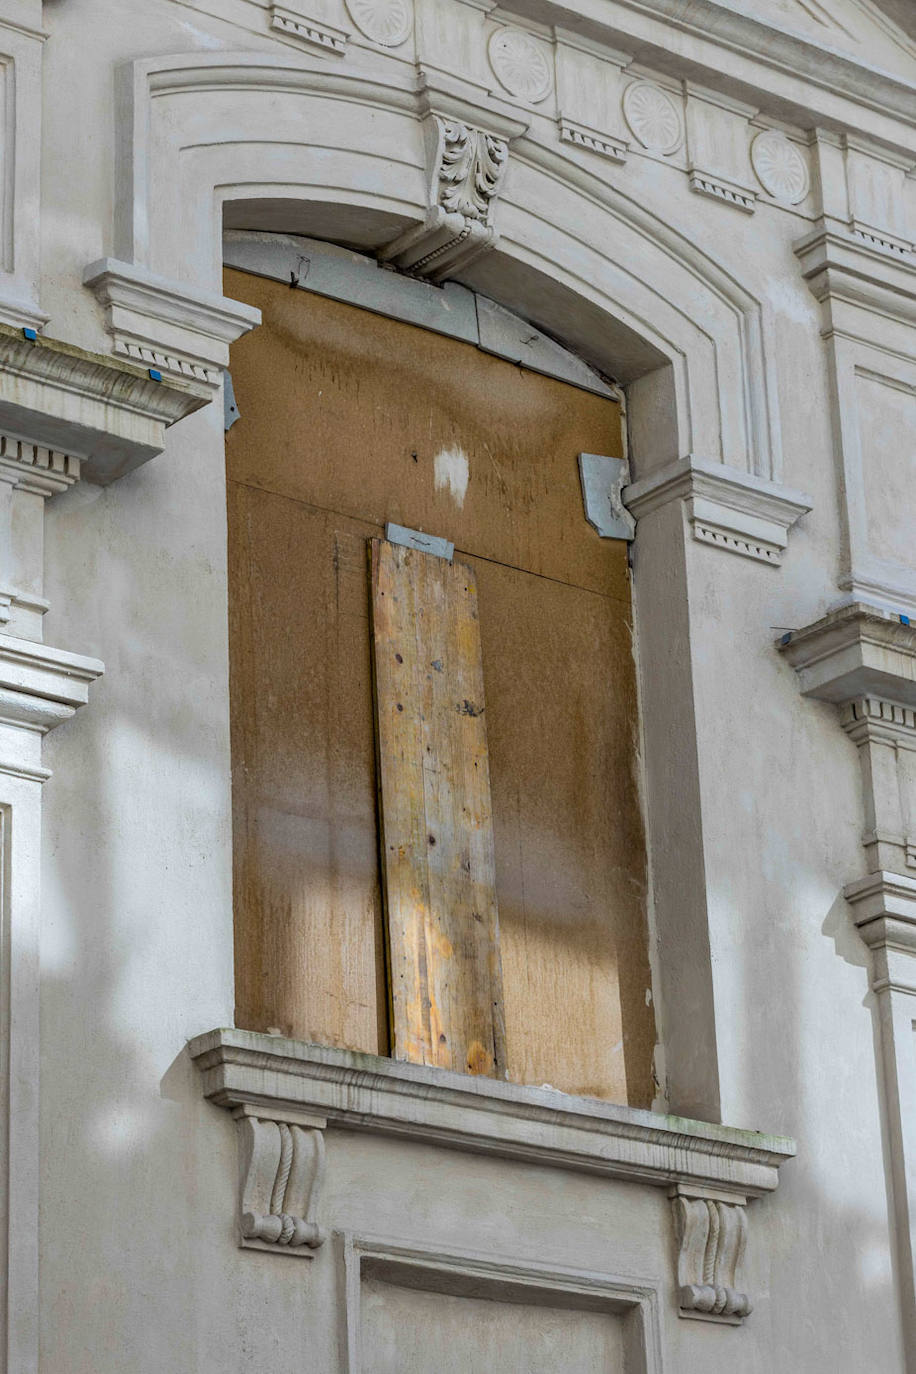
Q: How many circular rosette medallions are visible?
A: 4